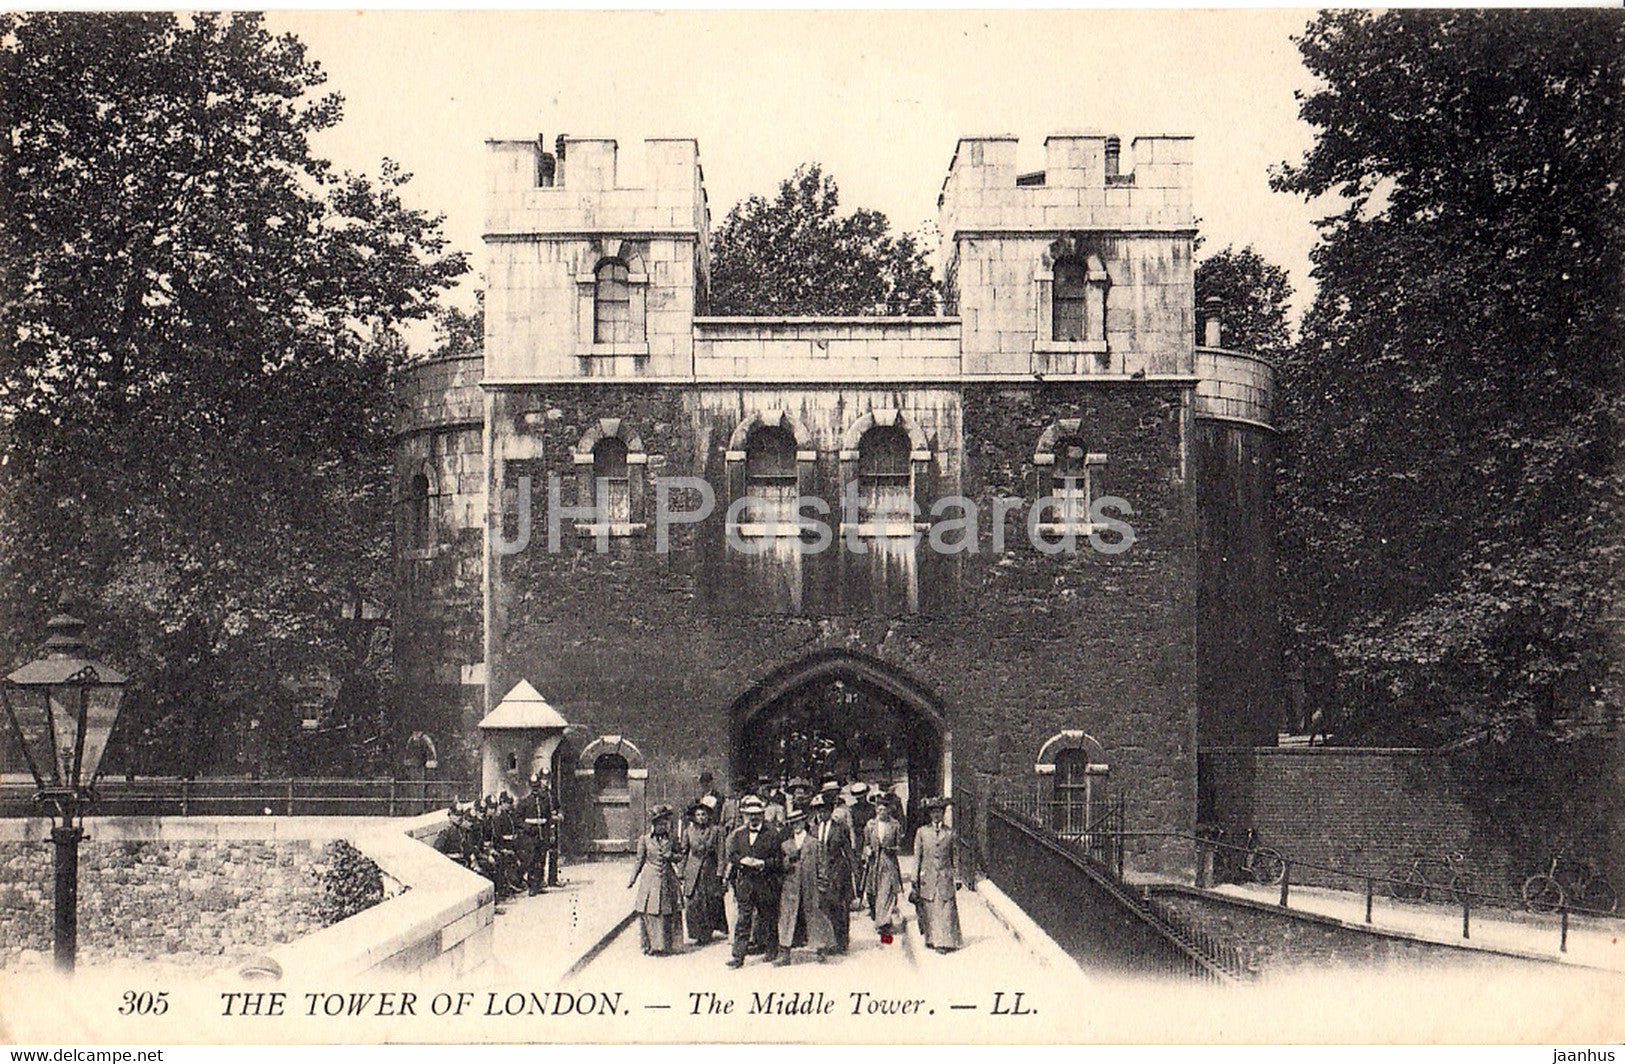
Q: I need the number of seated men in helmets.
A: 5